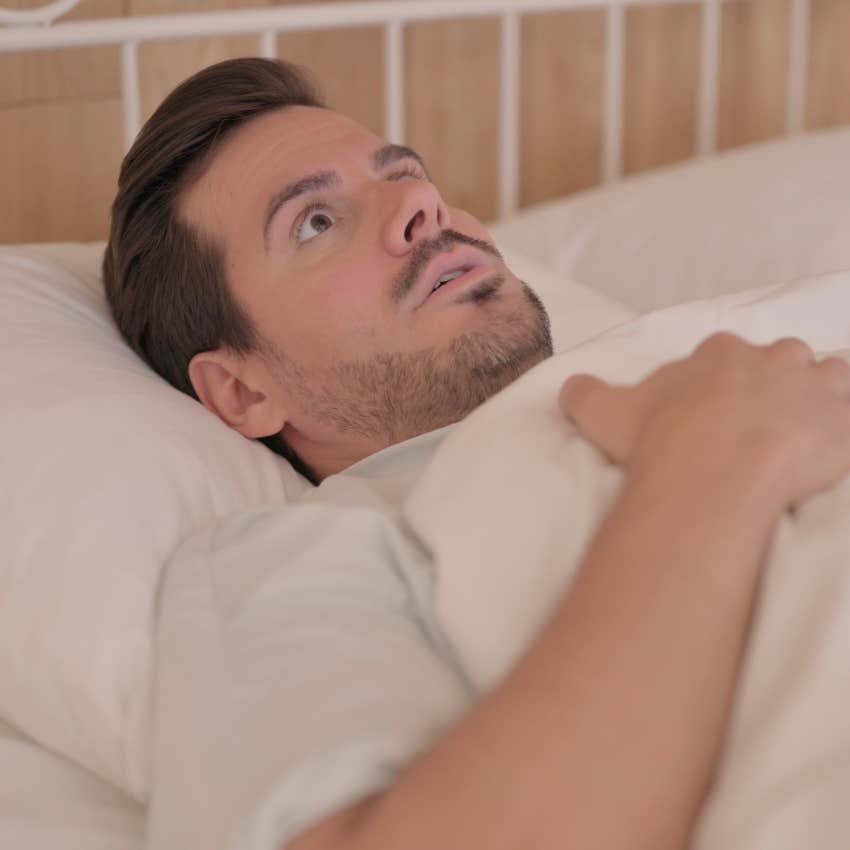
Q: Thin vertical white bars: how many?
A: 7